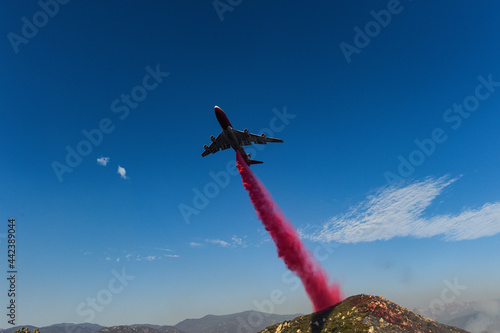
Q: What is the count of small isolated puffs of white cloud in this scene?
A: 2